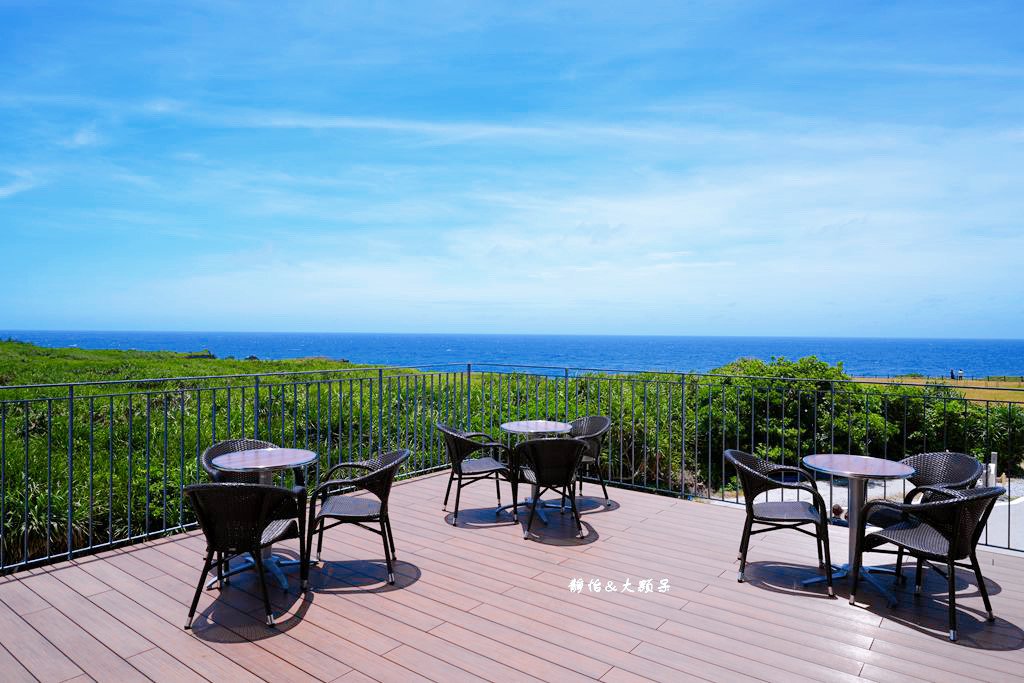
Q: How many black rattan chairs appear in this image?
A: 9